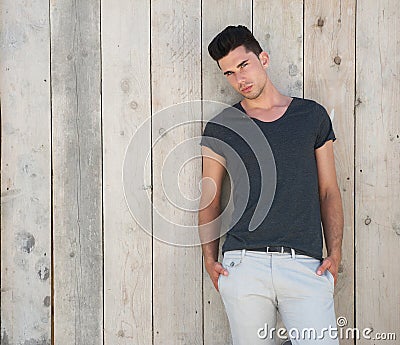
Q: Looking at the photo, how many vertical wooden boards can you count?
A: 8